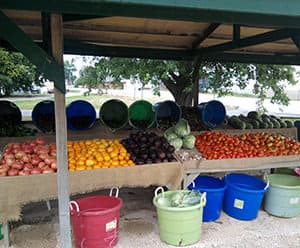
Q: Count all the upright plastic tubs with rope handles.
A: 5